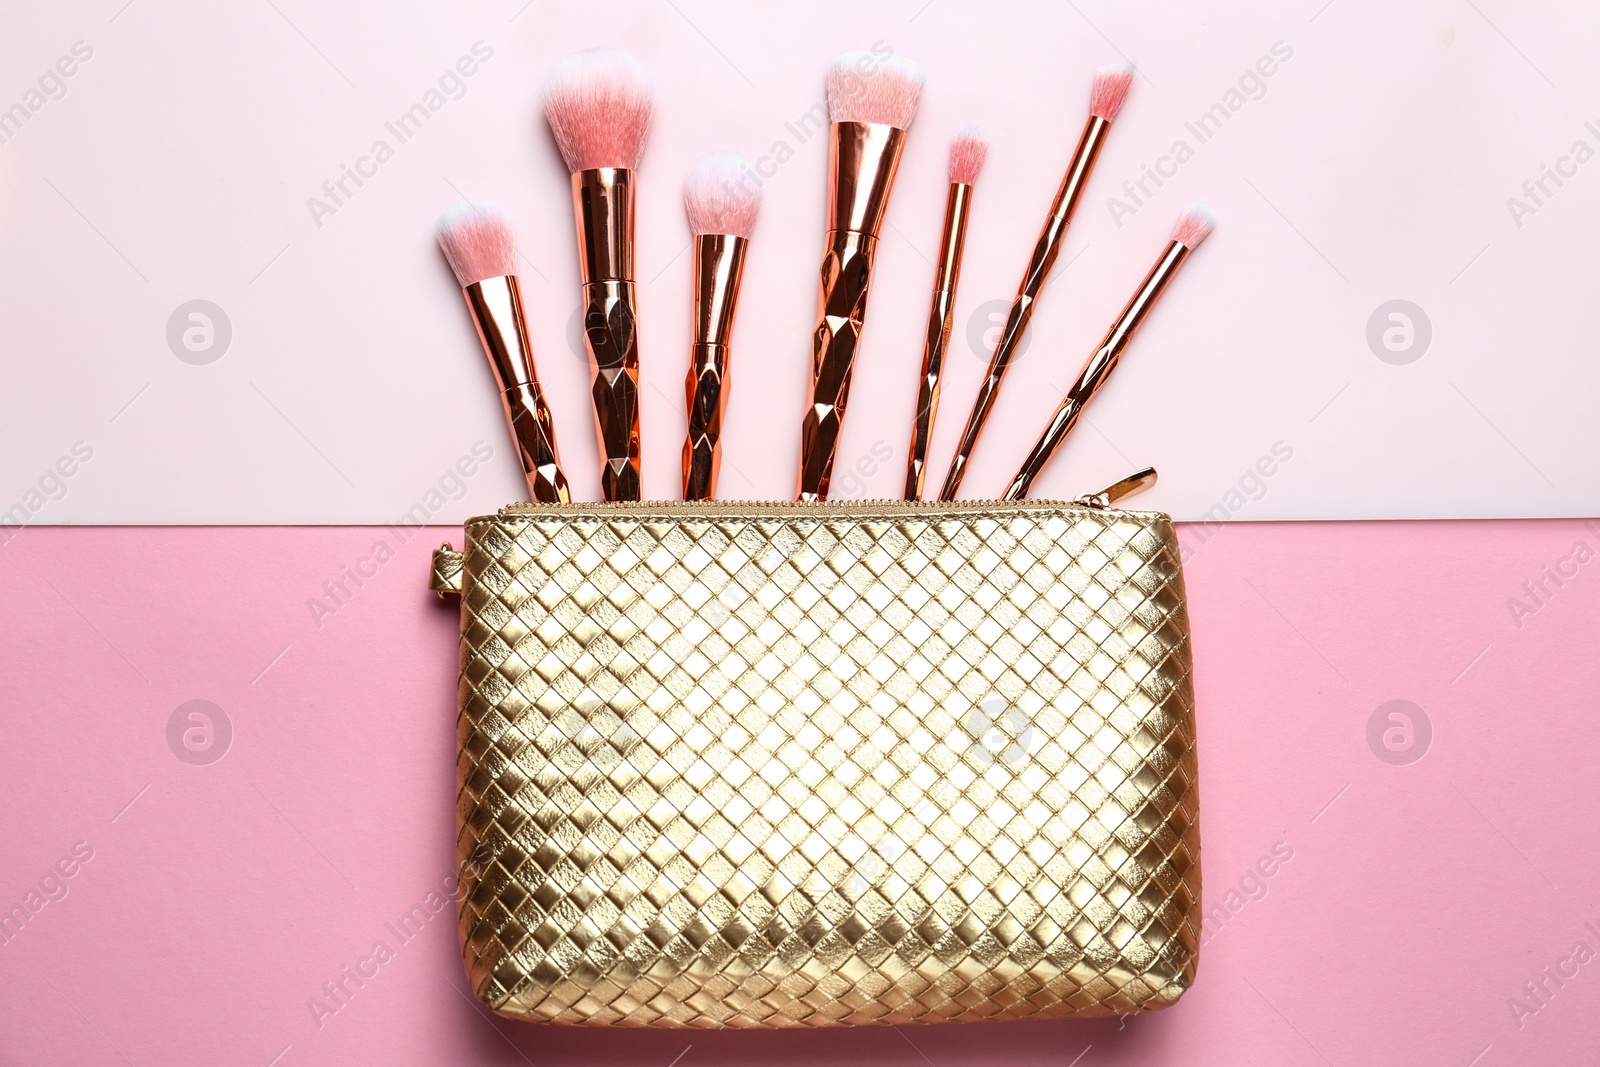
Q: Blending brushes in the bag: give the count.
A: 3